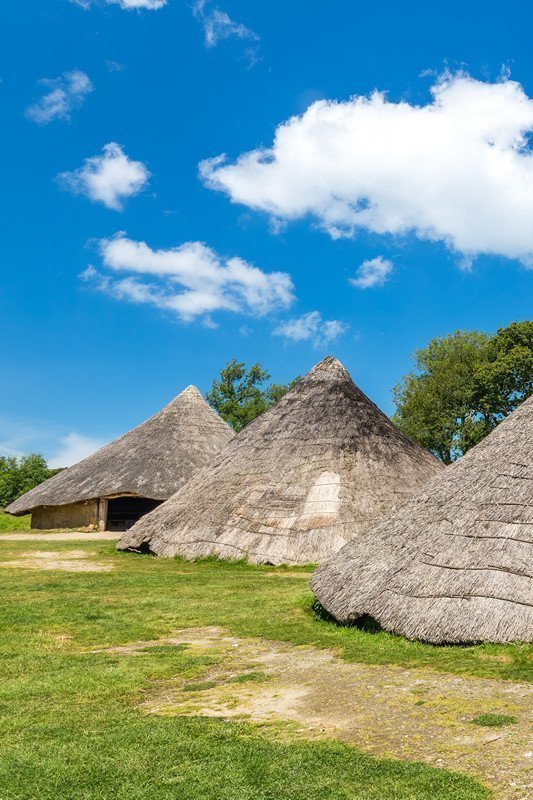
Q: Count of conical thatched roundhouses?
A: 3